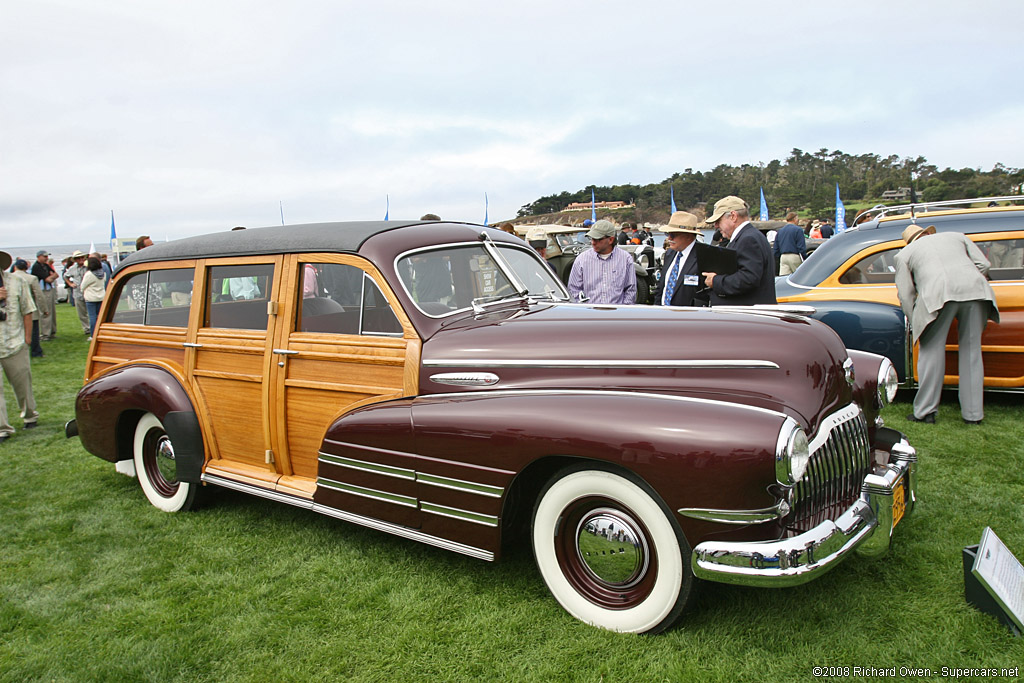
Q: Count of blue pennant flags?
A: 8